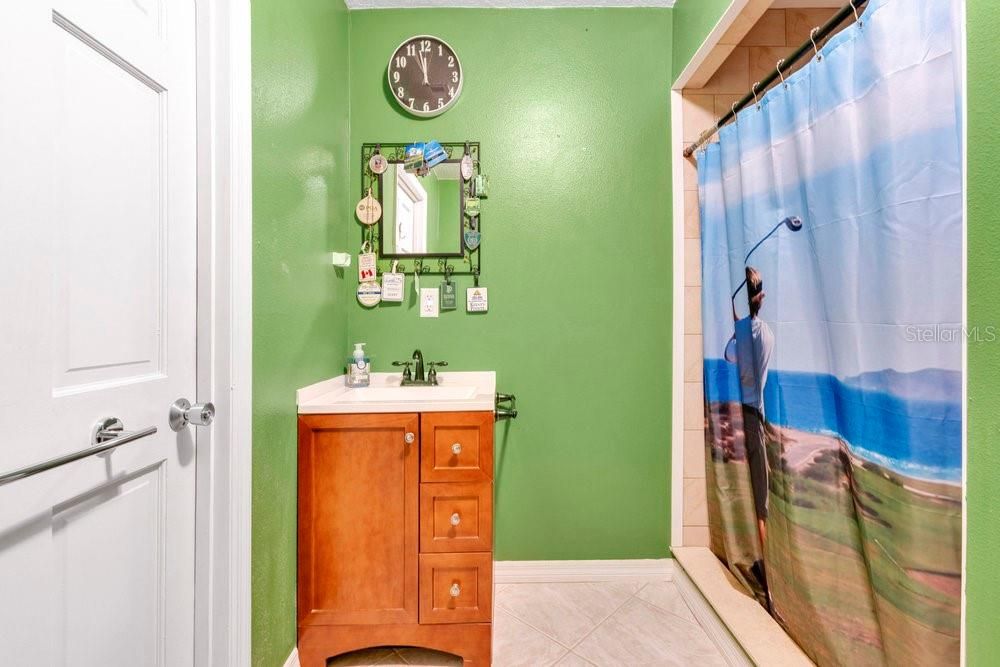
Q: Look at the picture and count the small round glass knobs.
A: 4